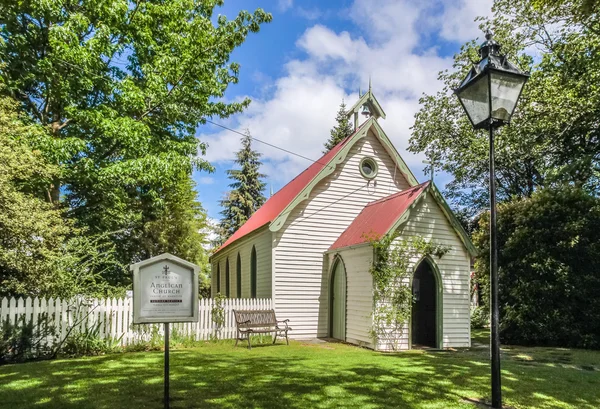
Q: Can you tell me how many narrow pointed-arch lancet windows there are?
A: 4